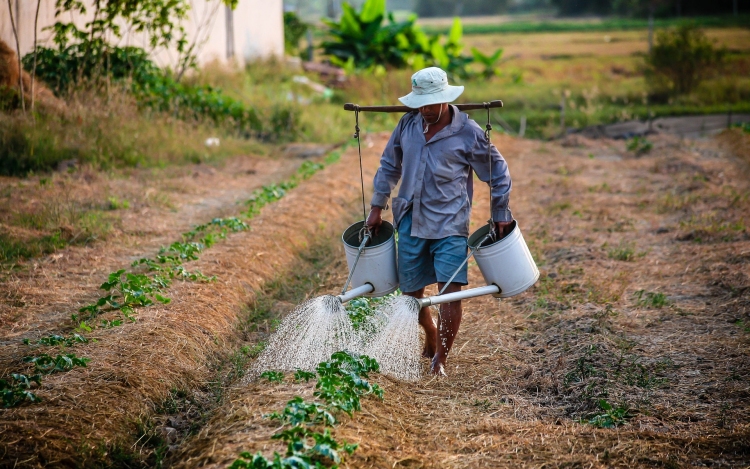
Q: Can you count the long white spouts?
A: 2